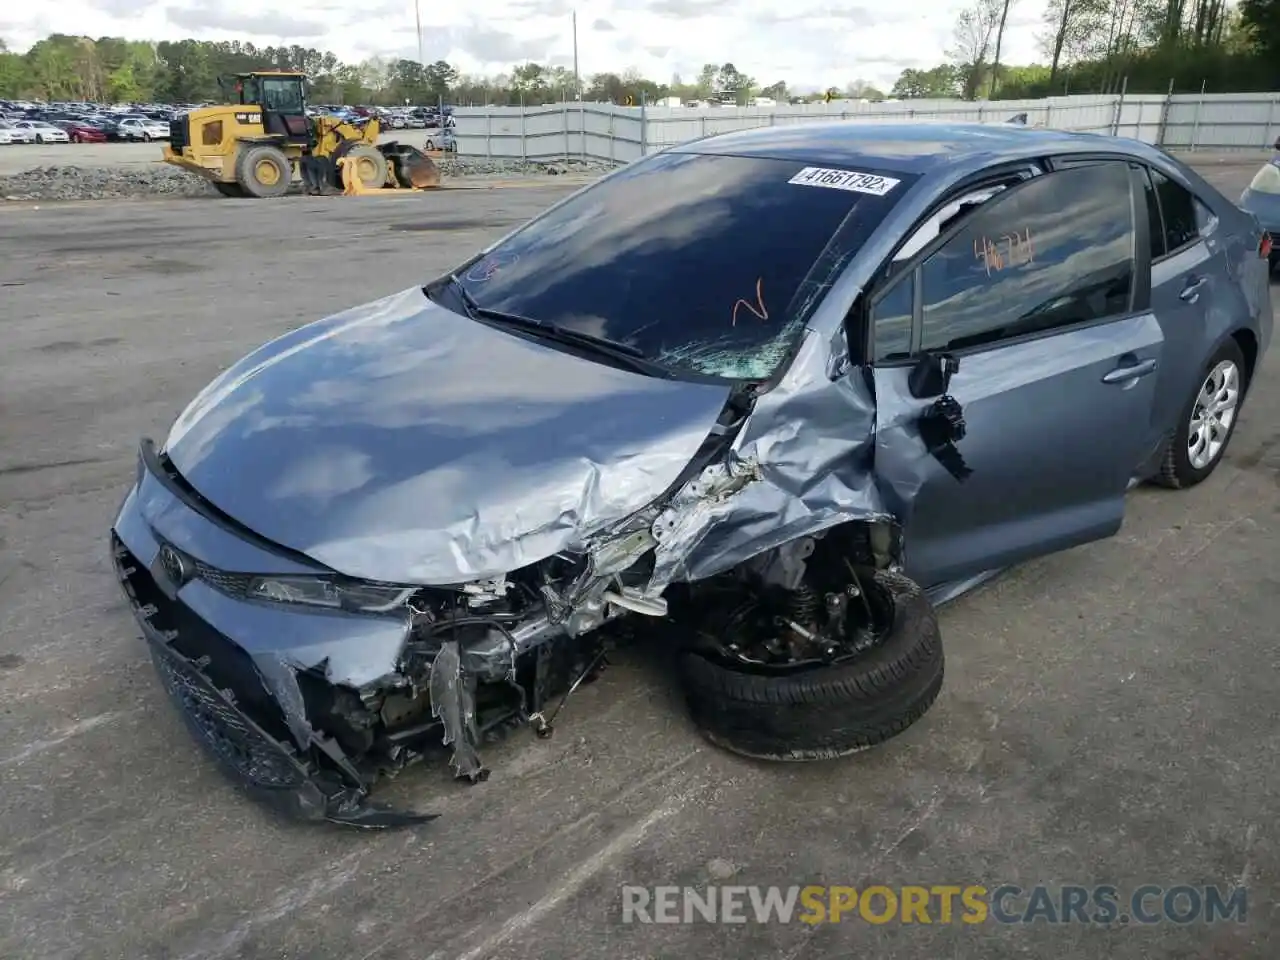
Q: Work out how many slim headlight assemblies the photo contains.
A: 1